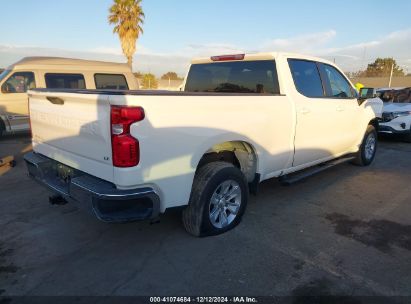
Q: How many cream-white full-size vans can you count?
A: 1